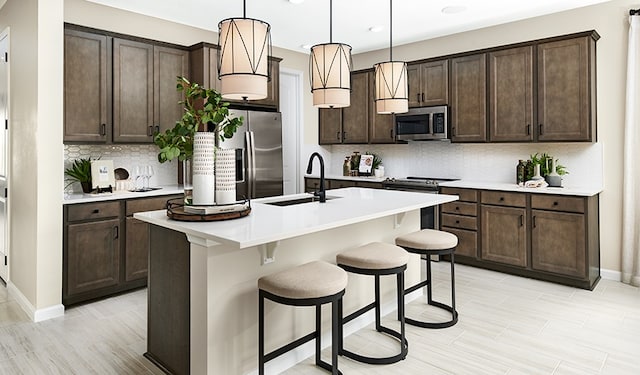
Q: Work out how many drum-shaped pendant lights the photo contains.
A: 3